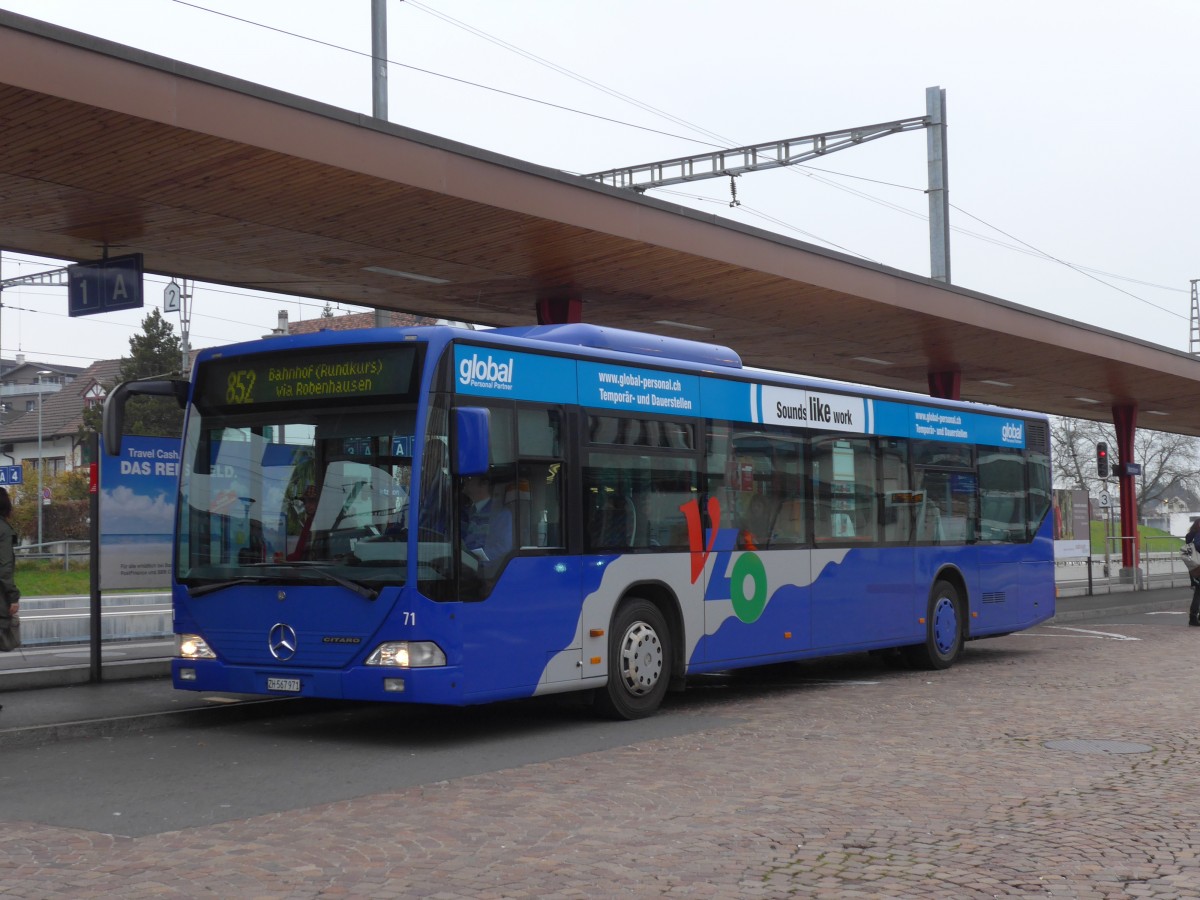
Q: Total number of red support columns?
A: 3